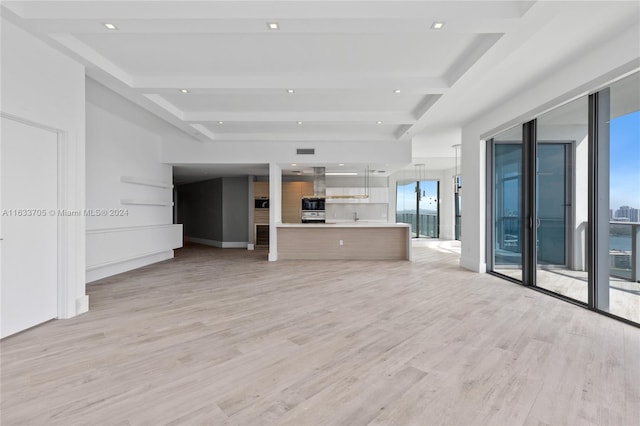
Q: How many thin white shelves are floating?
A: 2